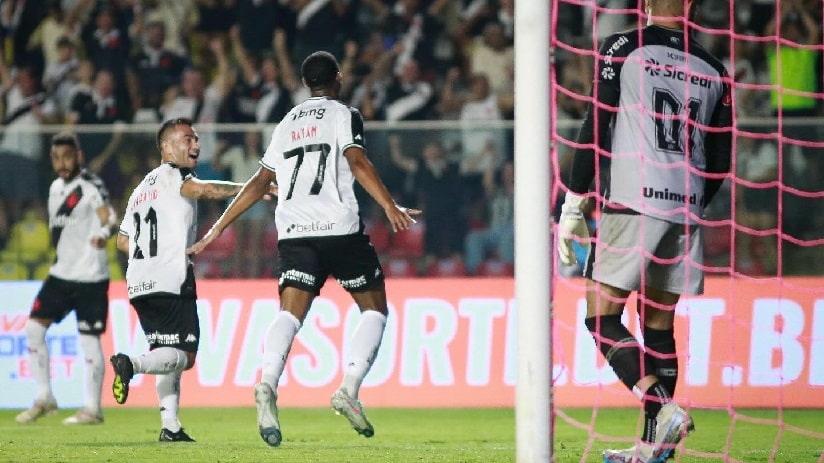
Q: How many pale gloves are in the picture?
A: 1